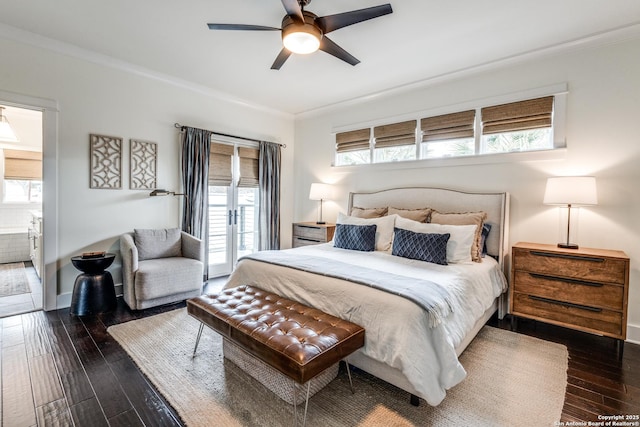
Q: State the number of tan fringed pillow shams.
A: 3